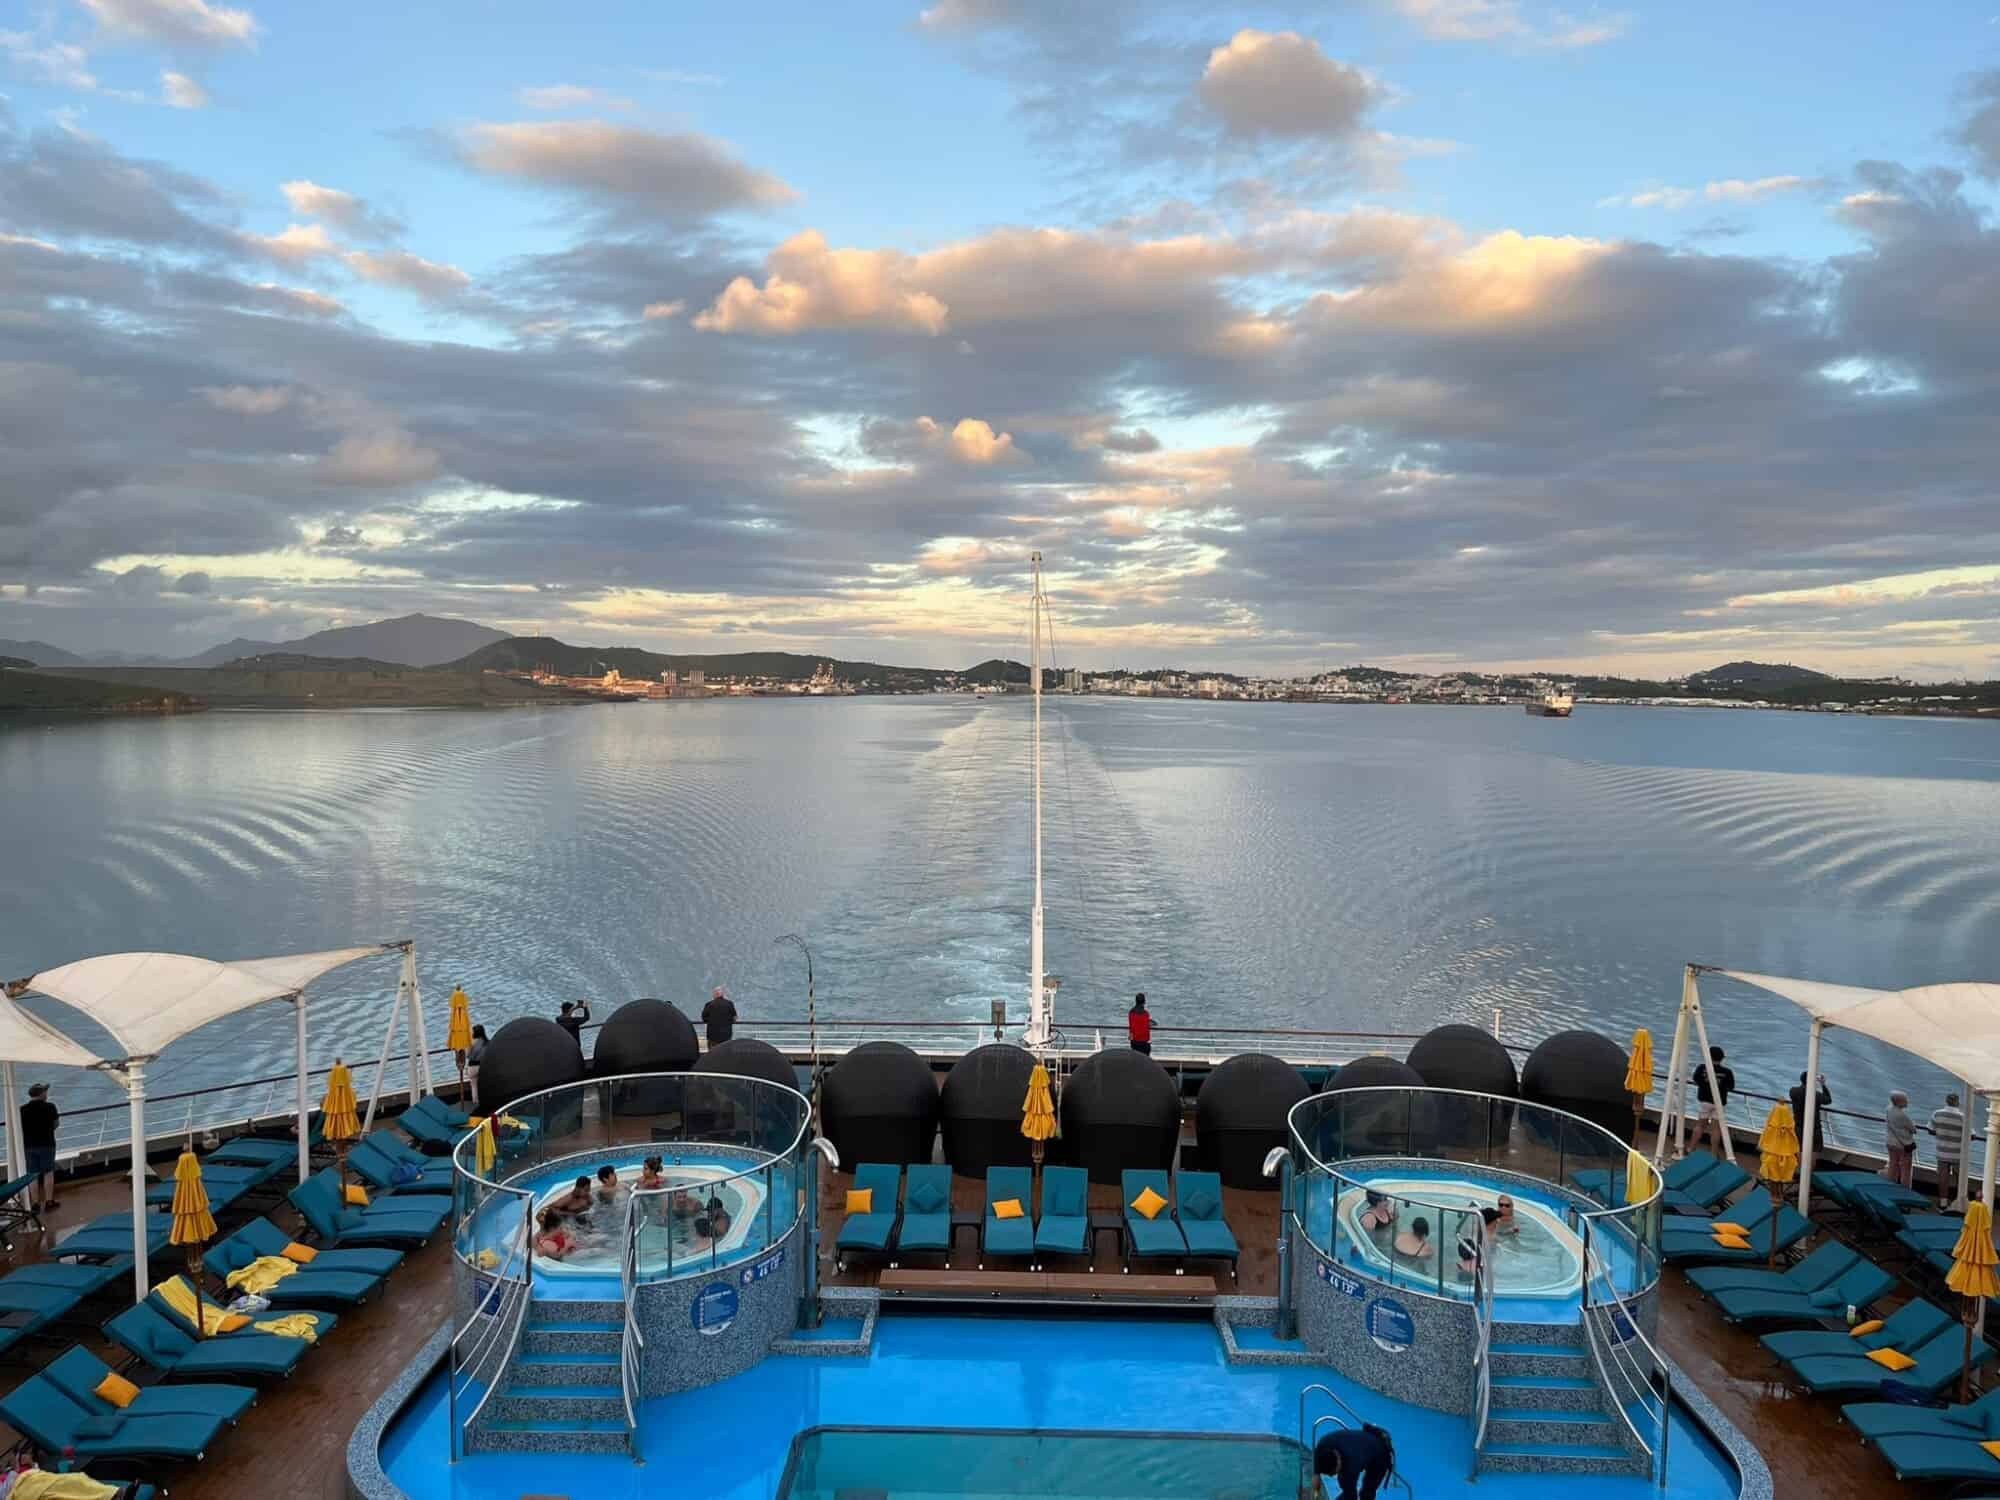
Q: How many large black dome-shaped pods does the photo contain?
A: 10